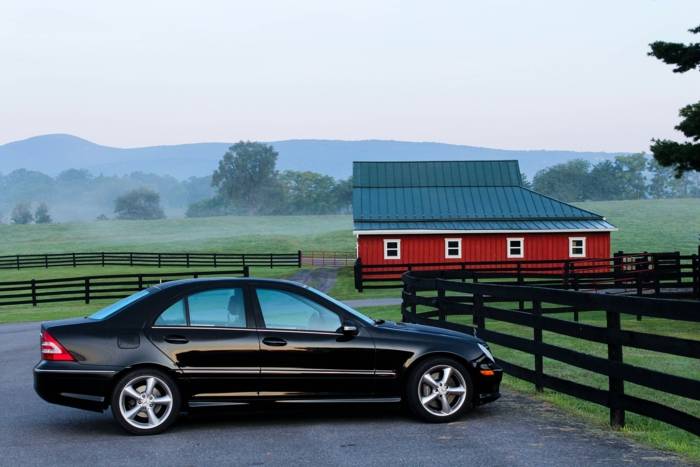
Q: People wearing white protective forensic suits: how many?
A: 0